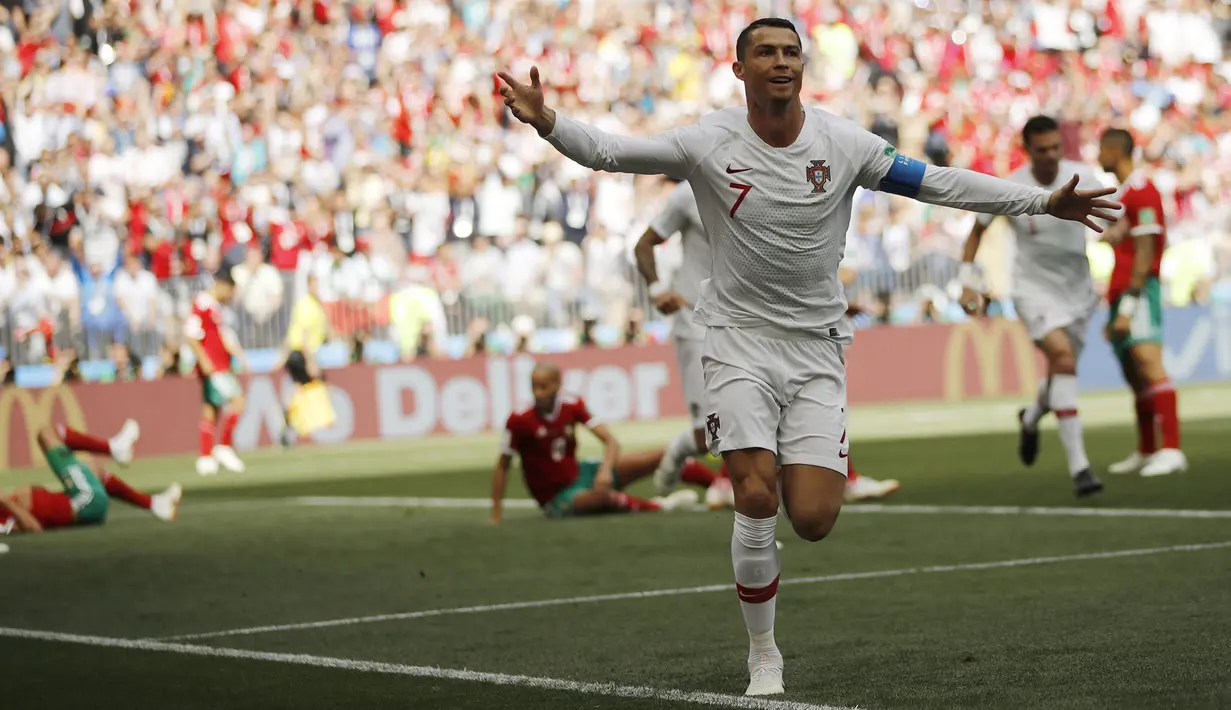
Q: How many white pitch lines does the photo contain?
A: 3